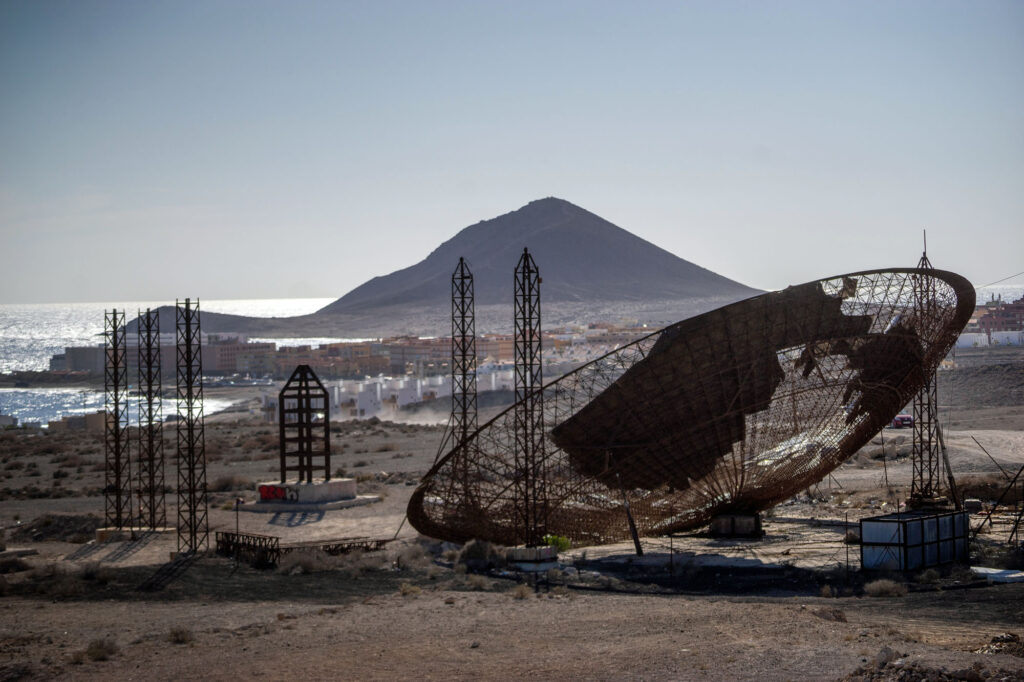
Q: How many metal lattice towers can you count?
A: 6